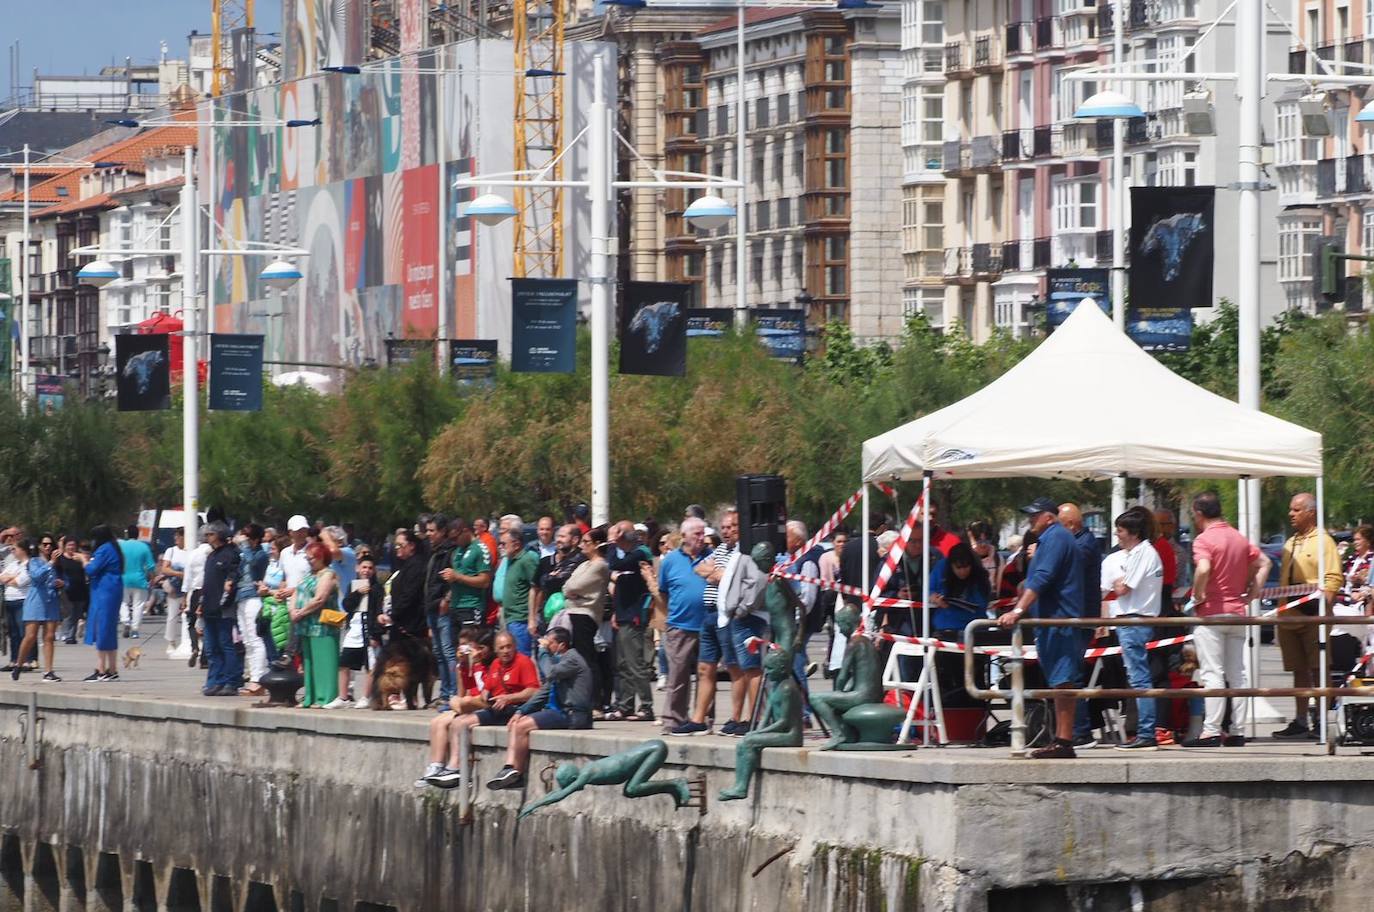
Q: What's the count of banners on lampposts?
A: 12